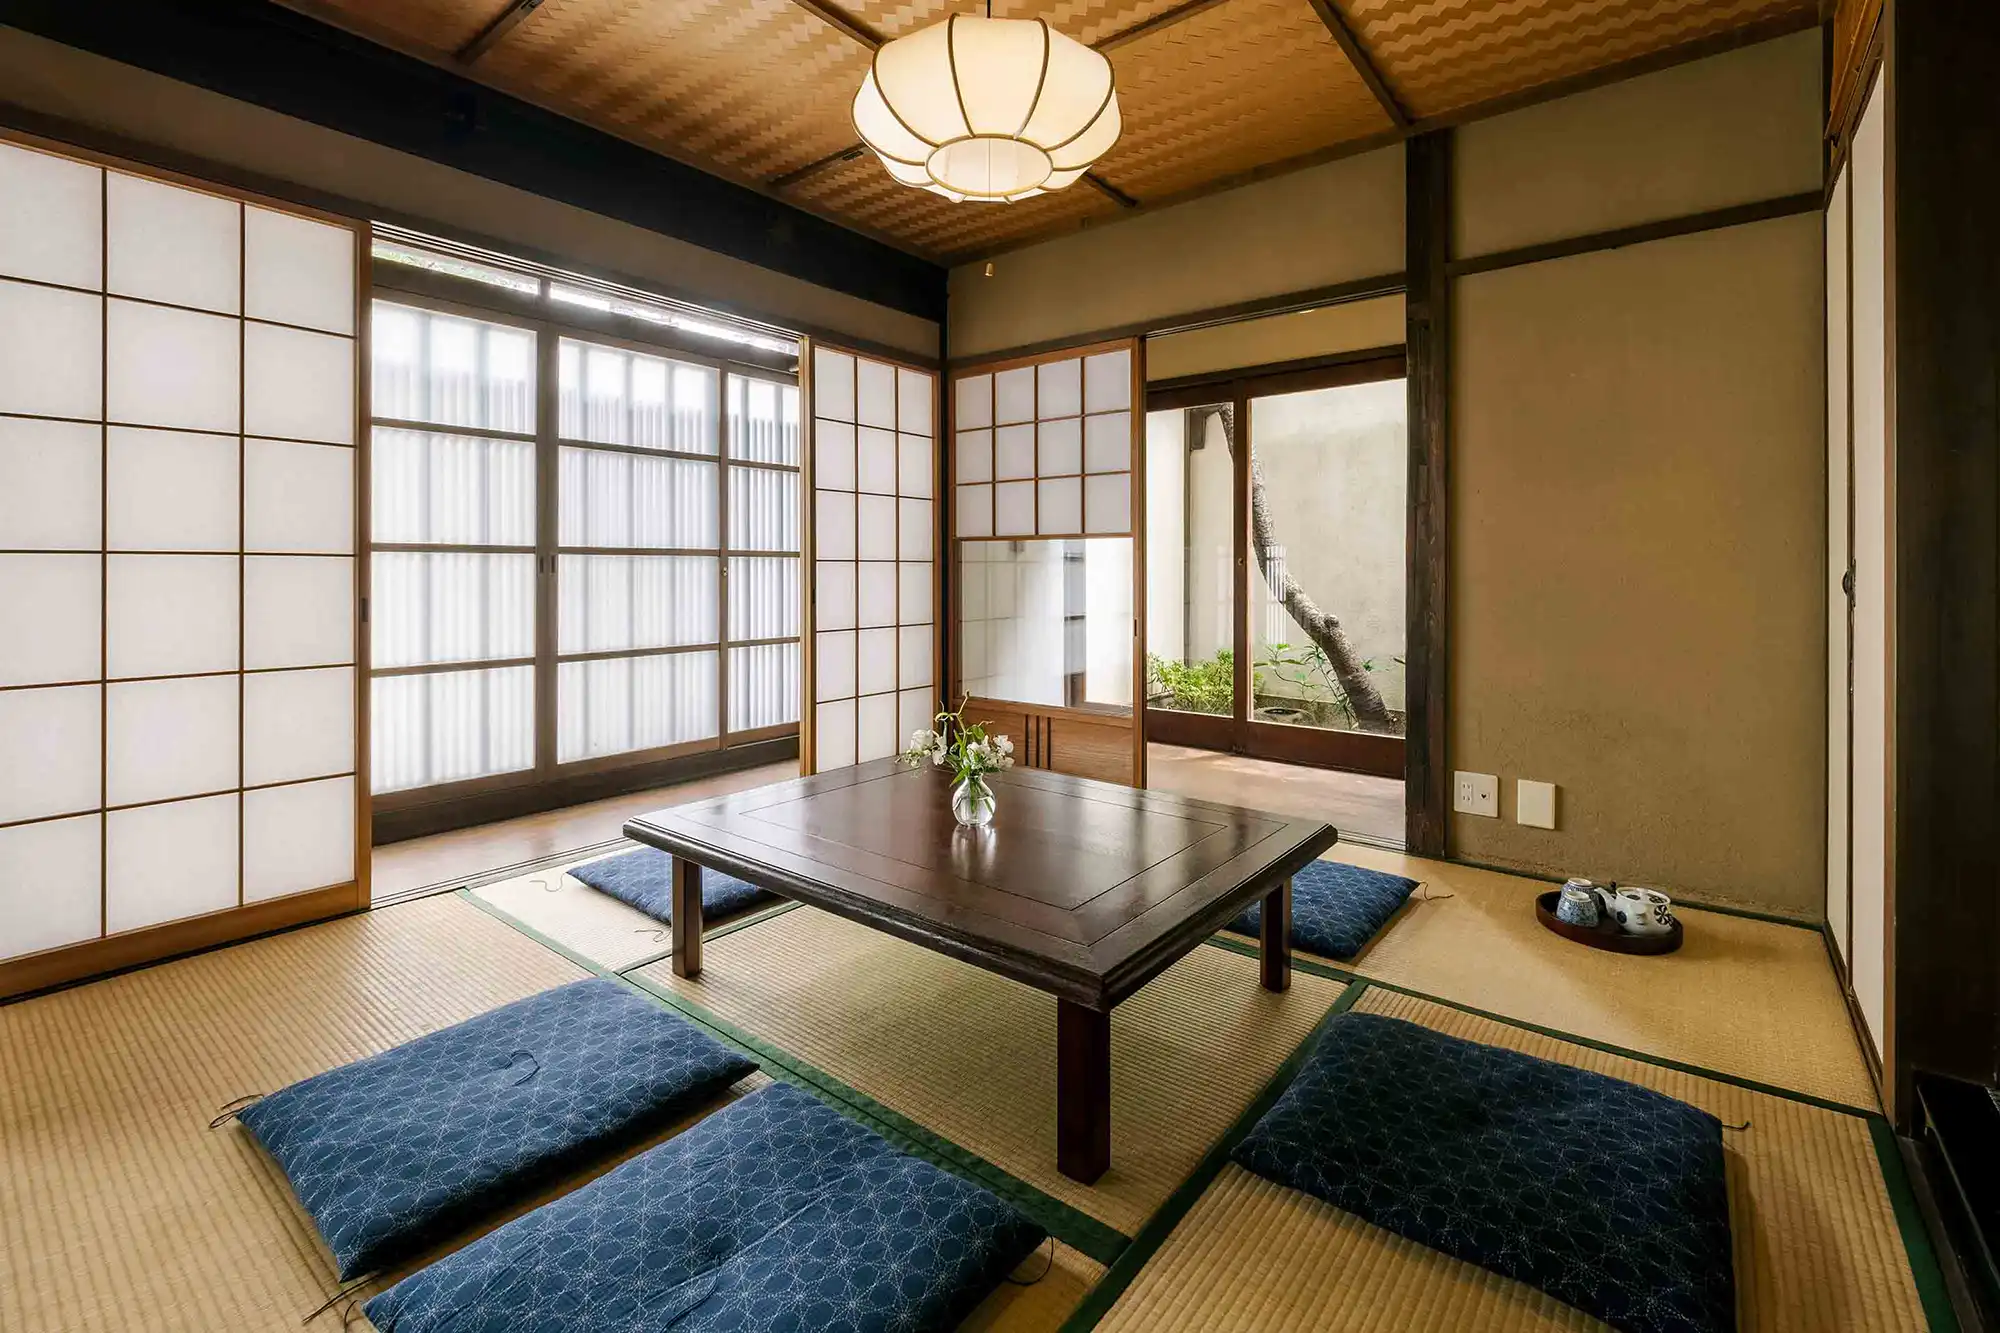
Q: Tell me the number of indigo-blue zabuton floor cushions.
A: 5